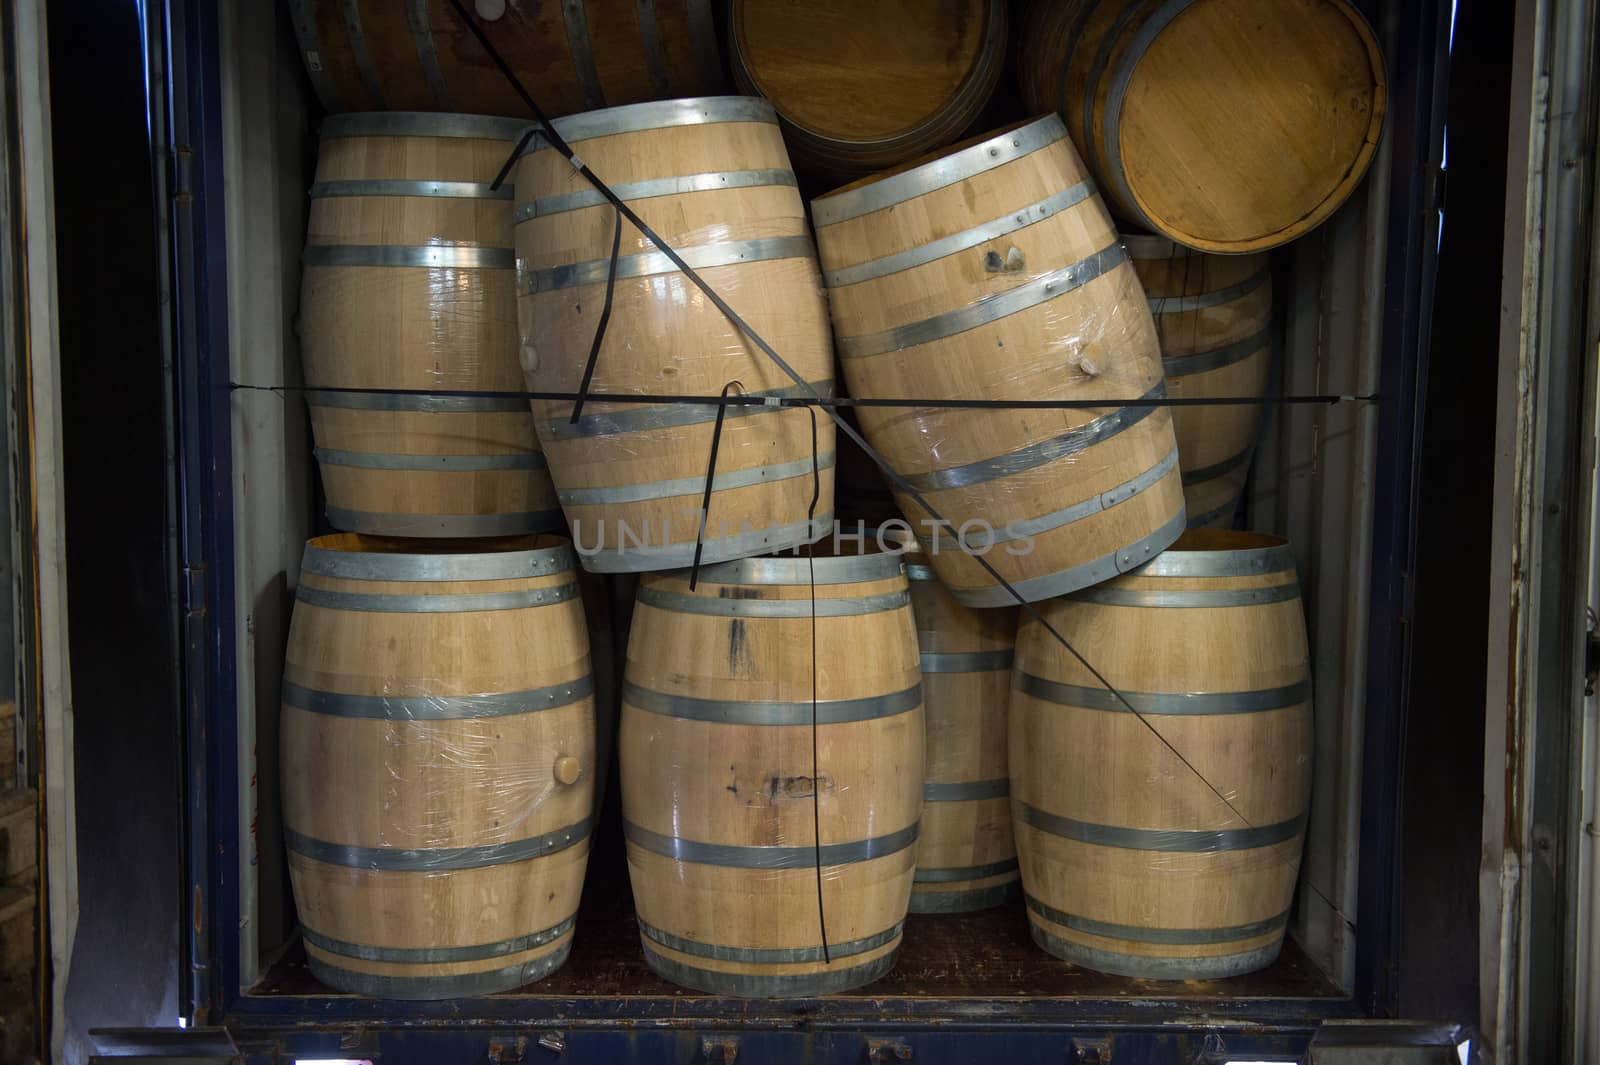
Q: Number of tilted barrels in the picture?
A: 2